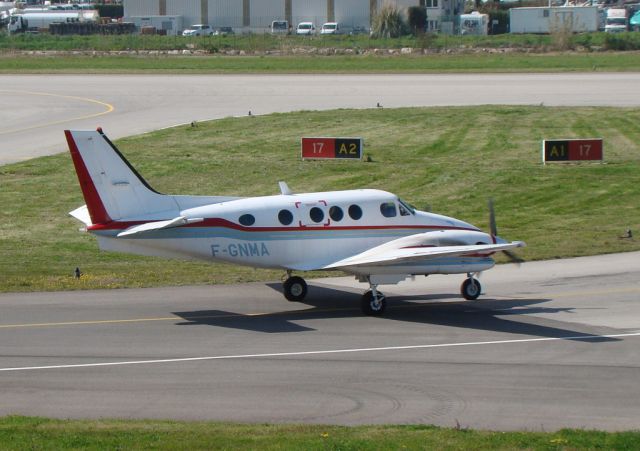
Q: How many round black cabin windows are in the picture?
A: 5